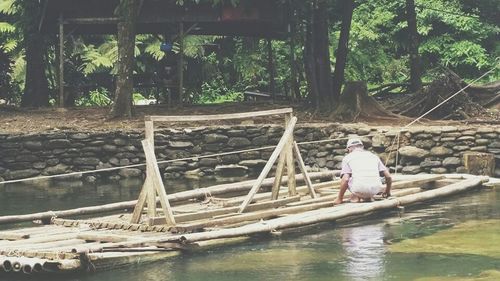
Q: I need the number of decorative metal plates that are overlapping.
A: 0